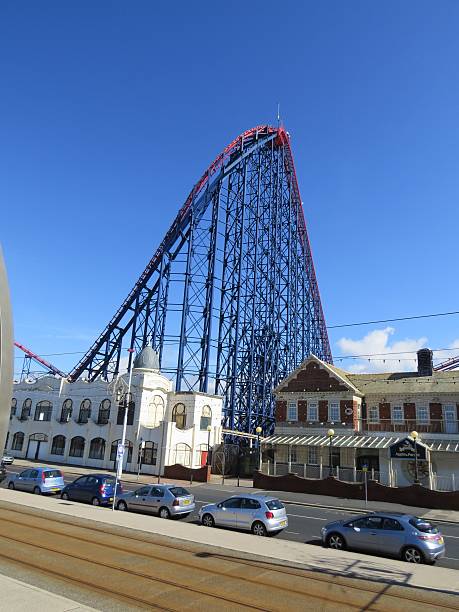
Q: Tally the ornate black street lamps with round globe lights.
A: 4